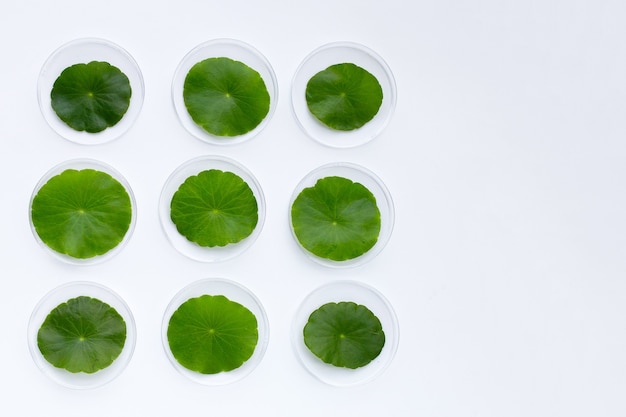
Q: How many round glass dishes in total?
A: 9